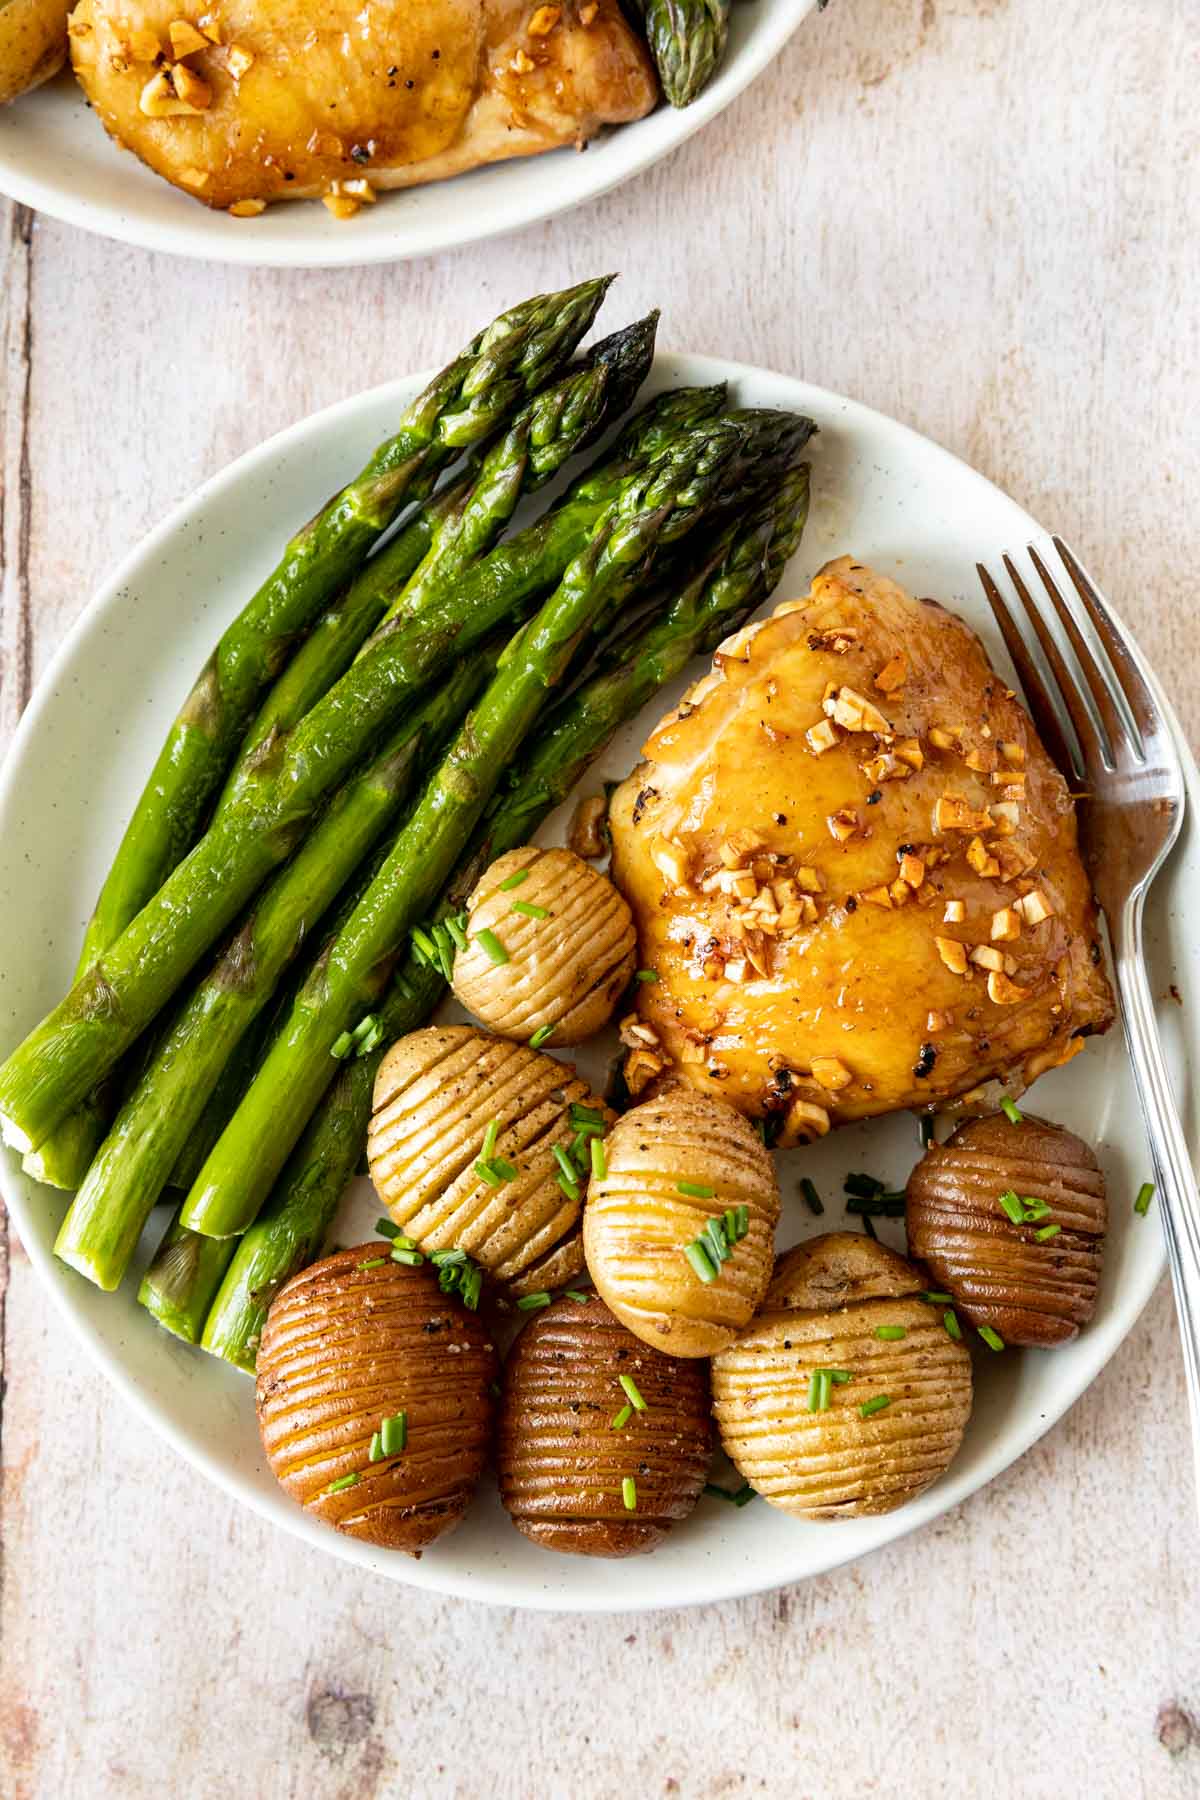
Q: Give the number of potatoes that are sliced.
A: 7